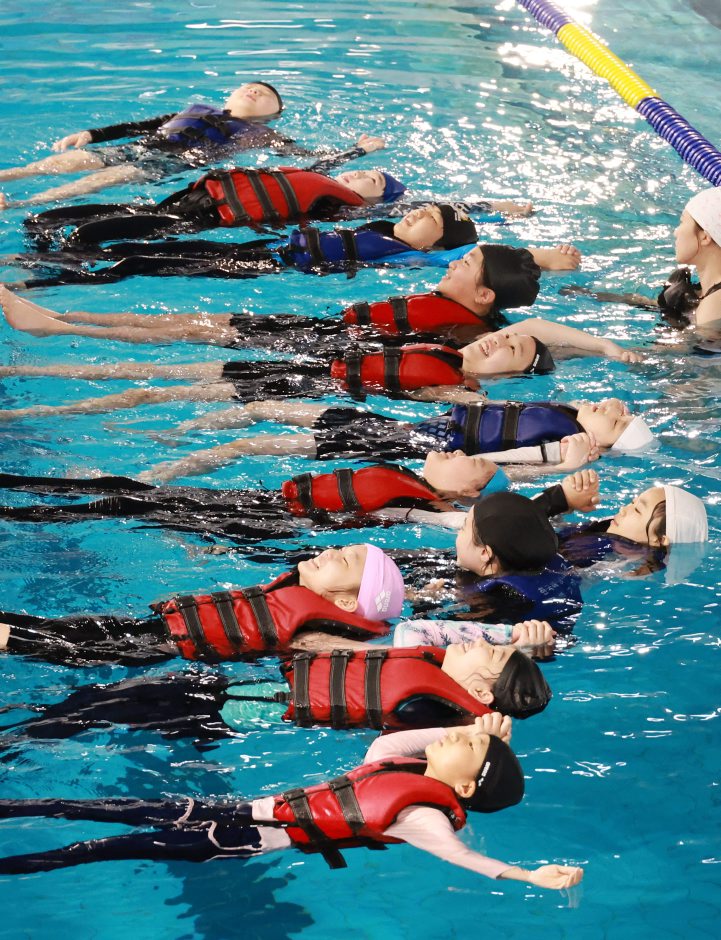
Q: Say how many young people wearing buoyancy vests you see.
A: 12